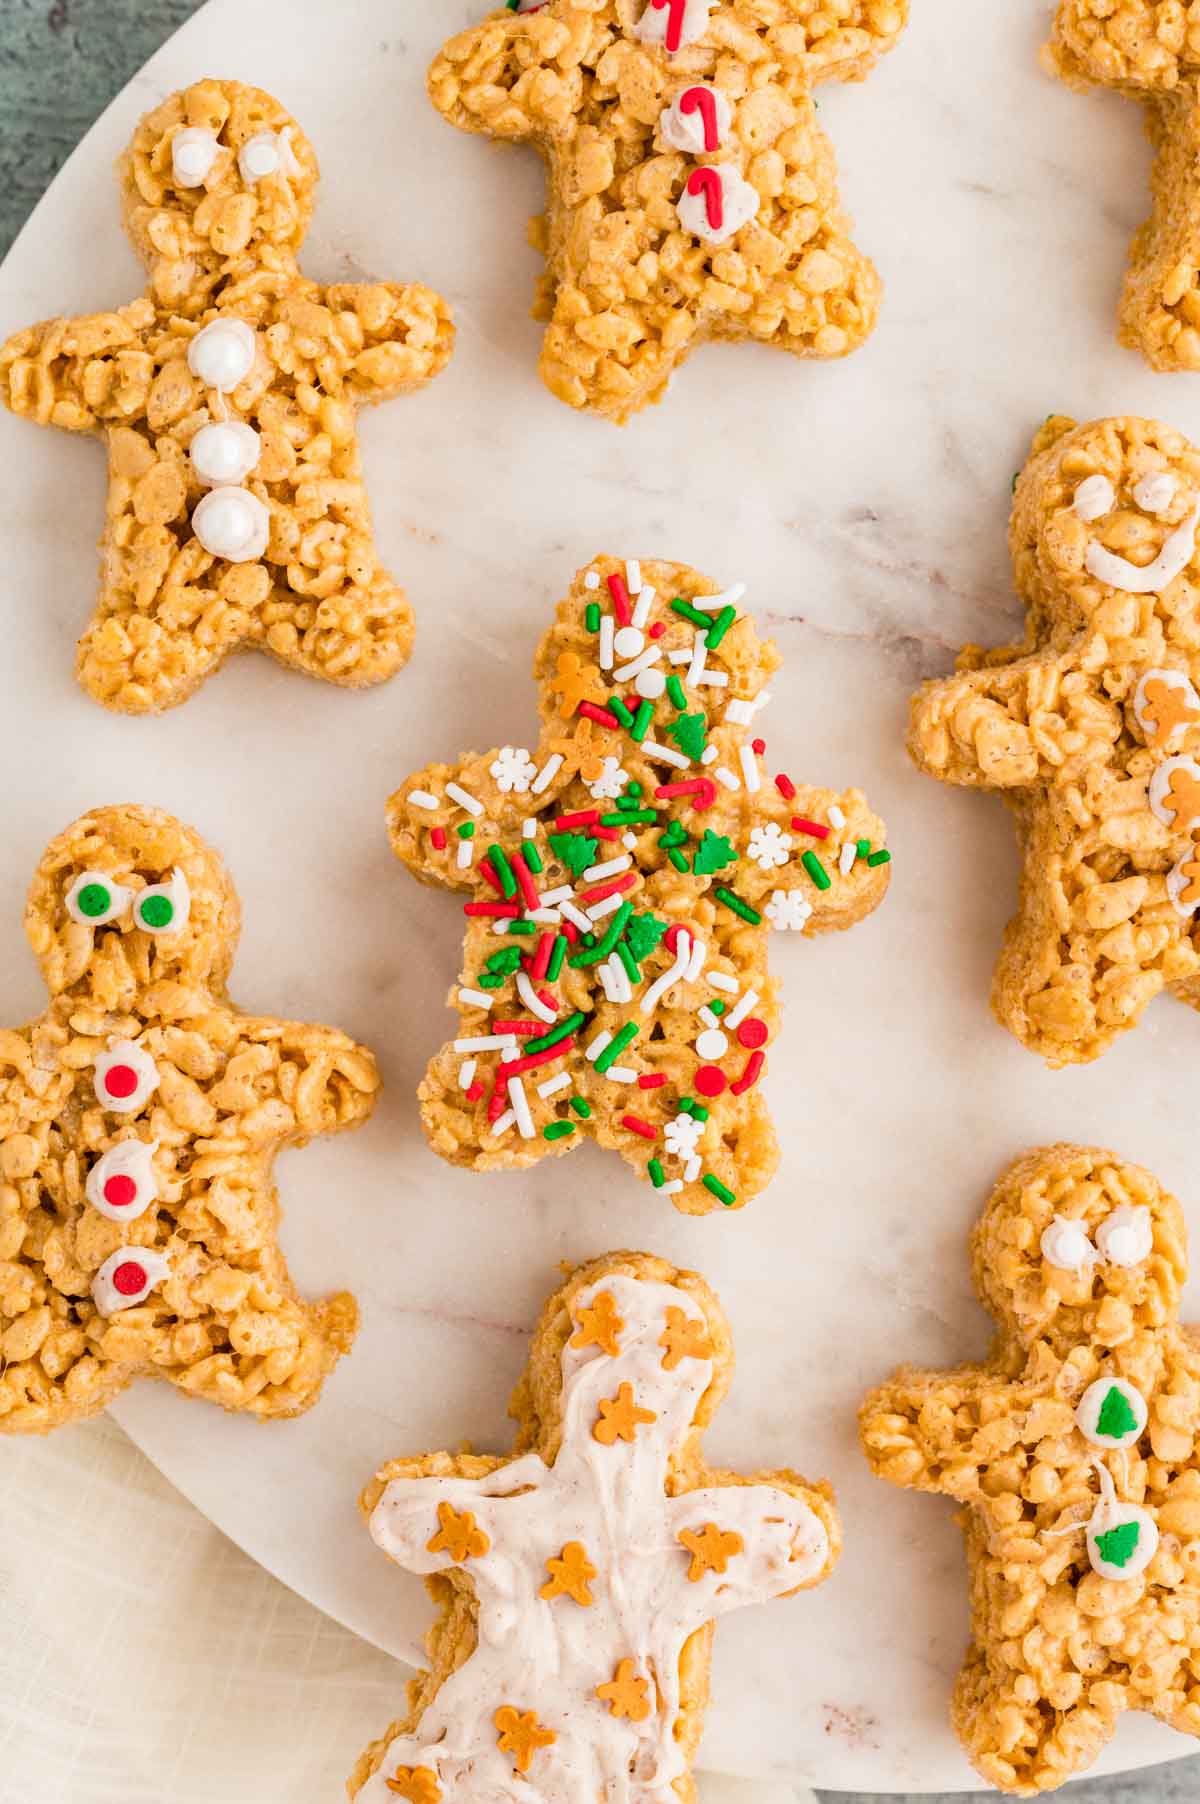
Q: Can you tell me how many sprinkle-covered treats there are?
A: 1